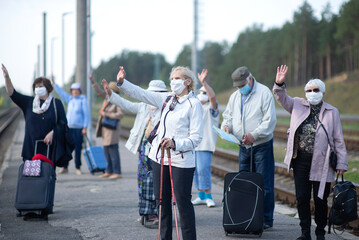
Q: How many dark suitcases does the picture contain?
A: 2